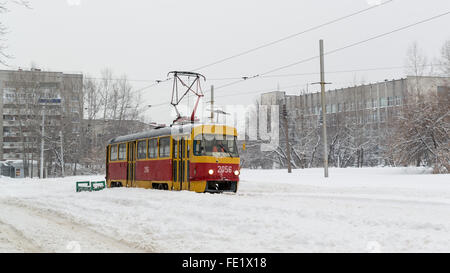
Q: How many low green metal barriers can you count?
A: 2